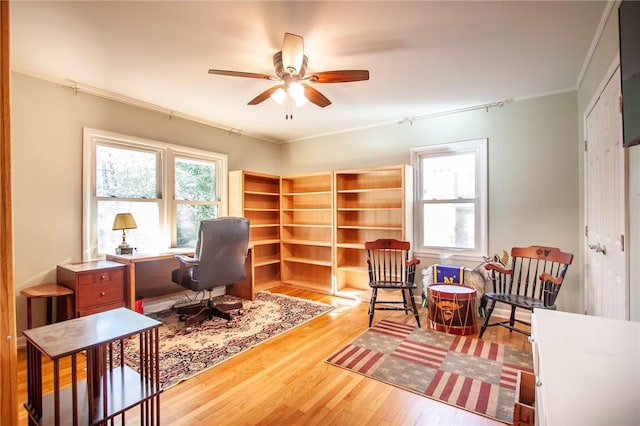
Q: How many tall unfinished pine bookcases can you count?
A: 3